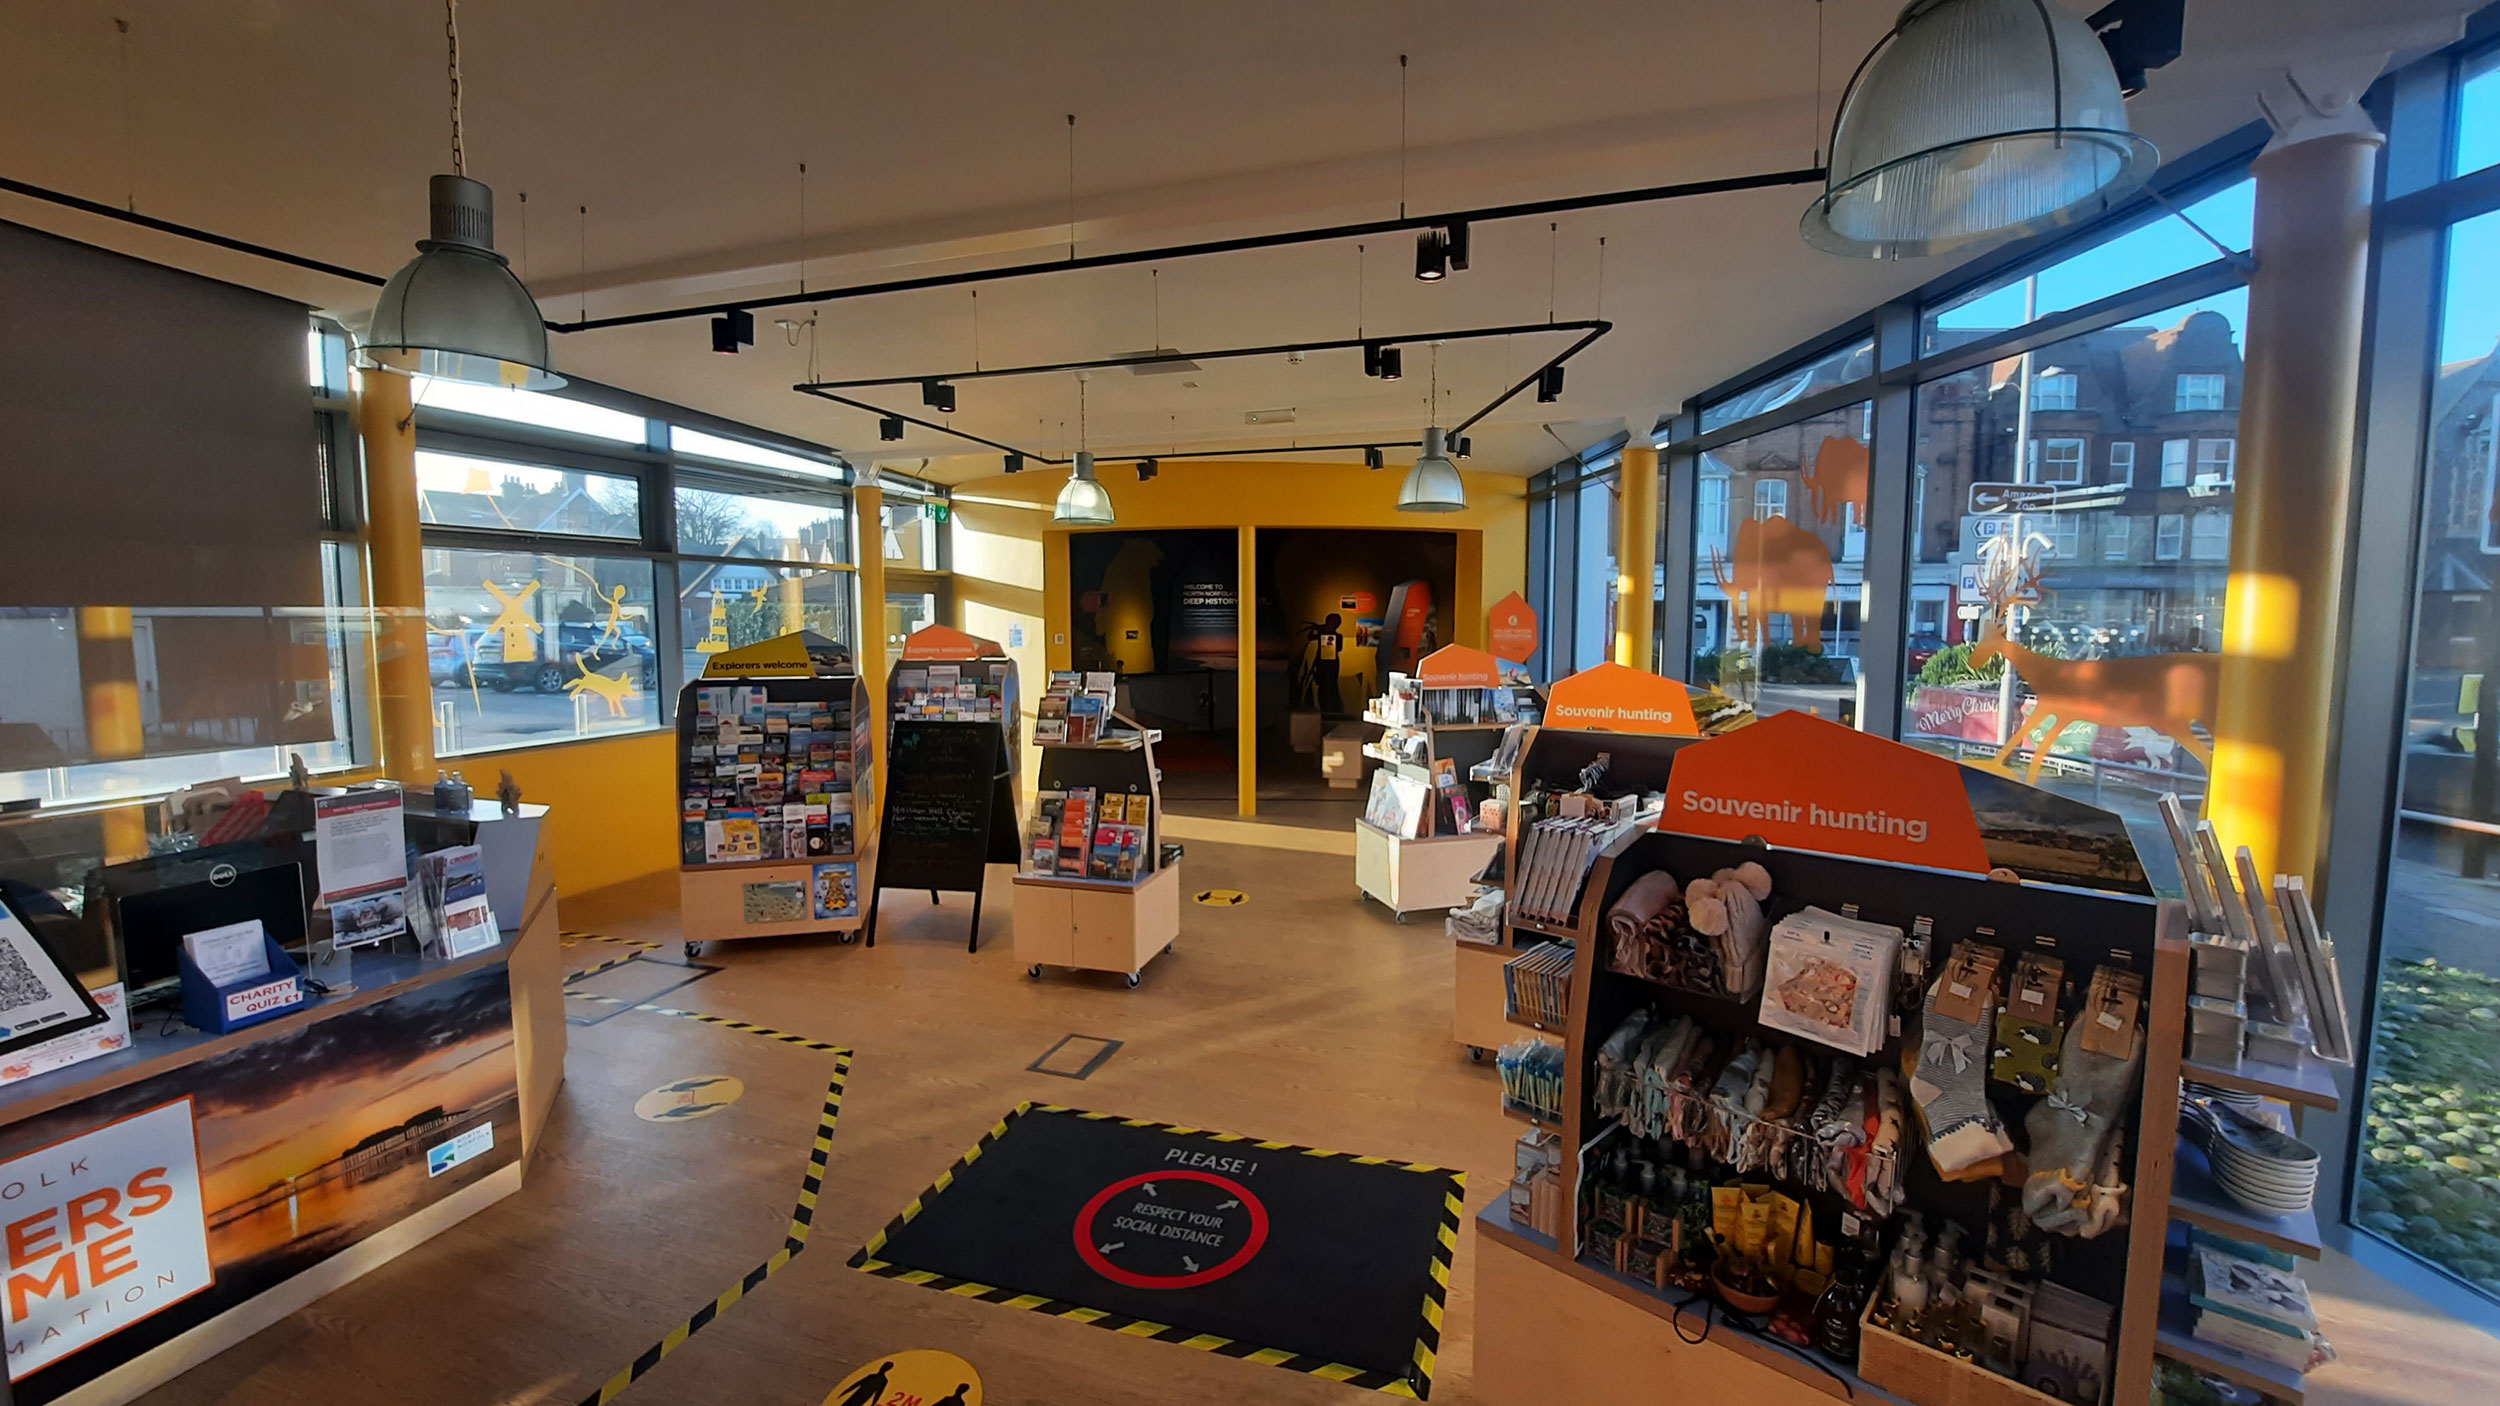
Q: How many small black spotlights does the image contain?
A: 11